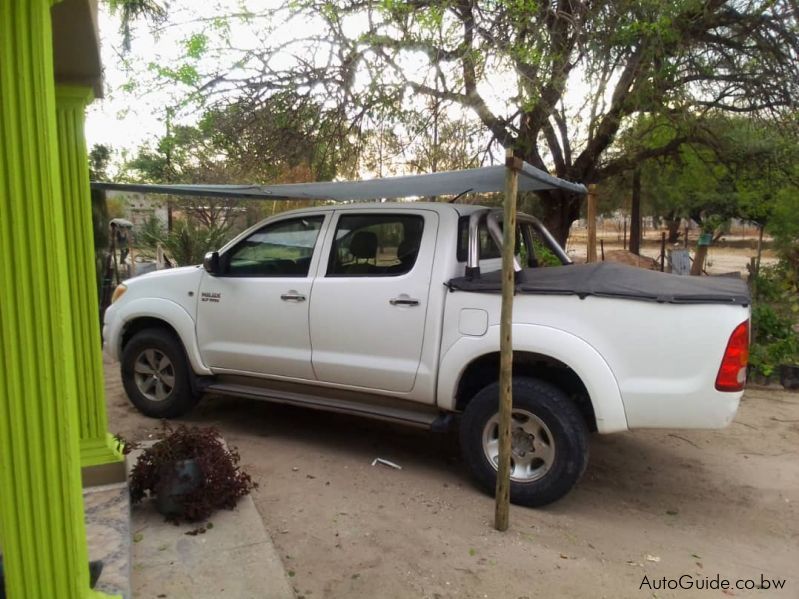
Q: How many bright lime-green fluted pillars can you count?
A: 2